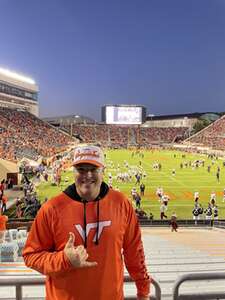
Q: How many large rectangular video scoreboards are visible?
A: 1